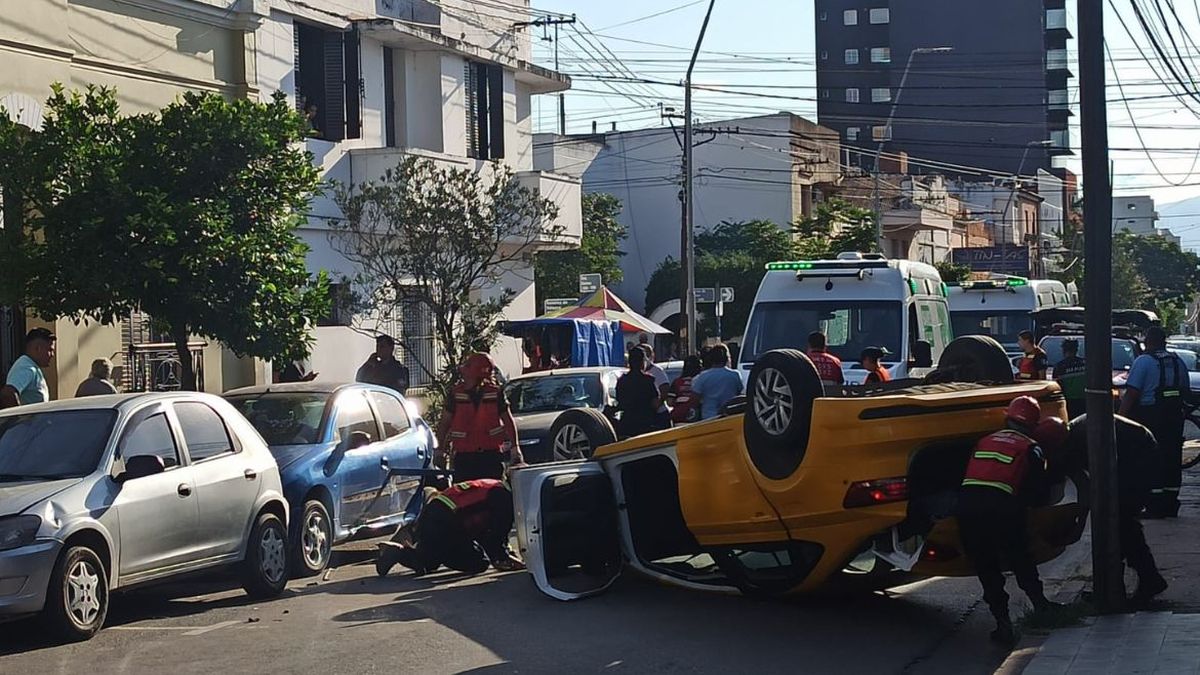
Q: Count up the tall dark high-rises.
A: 1